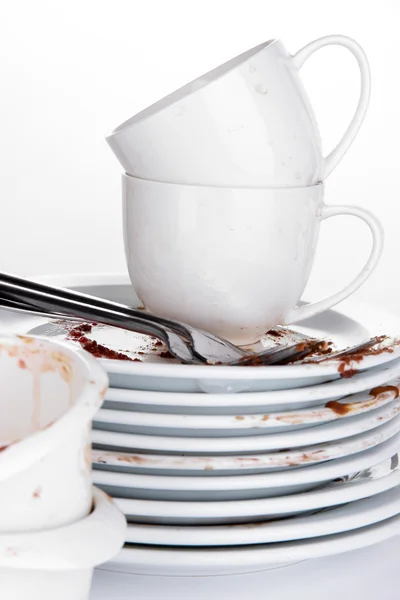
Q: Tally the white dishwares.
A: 13